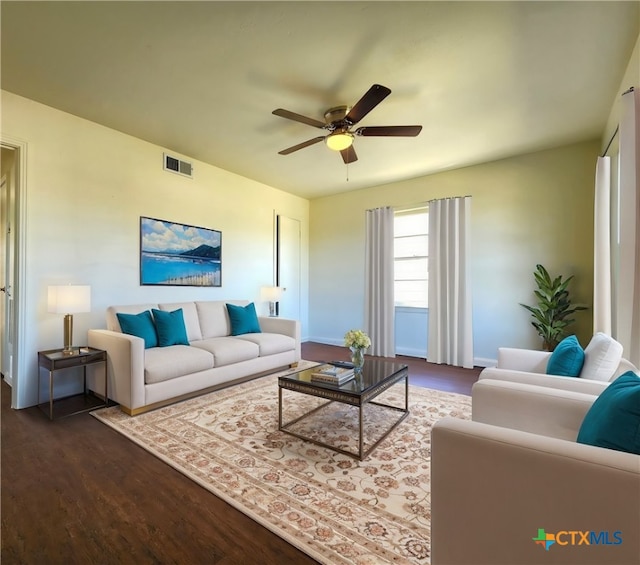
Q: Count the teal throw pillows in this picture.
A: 5